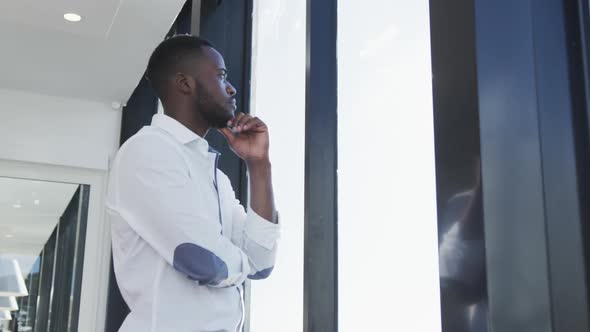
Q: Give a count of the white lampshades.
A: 3